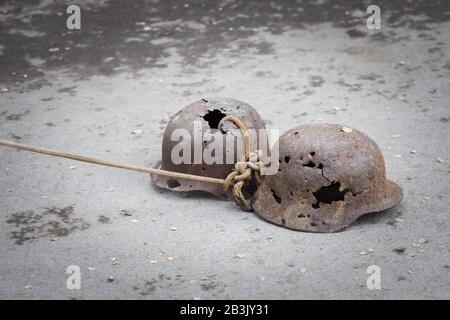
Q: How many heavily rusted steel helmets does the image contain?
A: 2